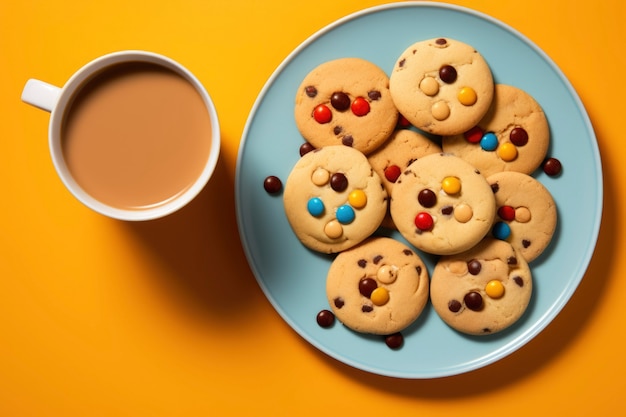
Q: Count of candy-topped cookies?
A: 9